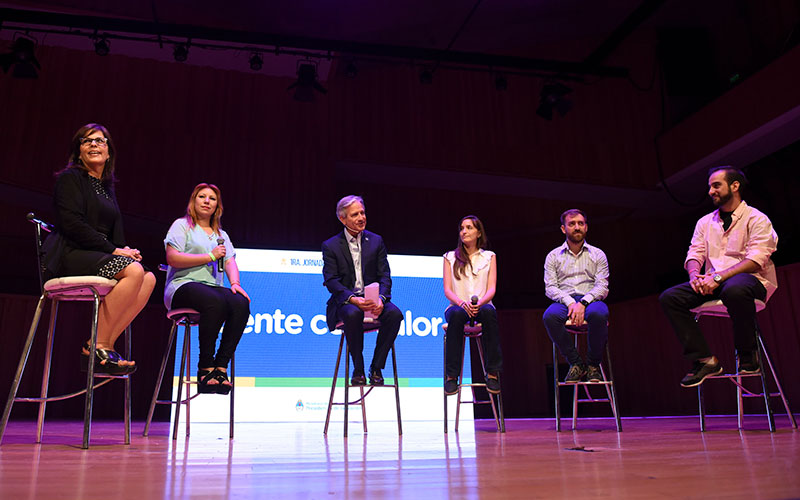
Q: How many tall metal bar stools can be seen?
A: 6